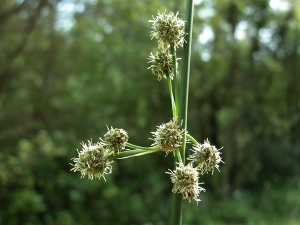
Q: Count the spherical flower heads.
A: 7